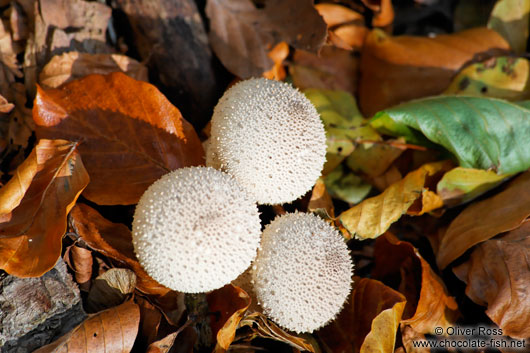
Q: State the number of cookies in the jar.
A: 0